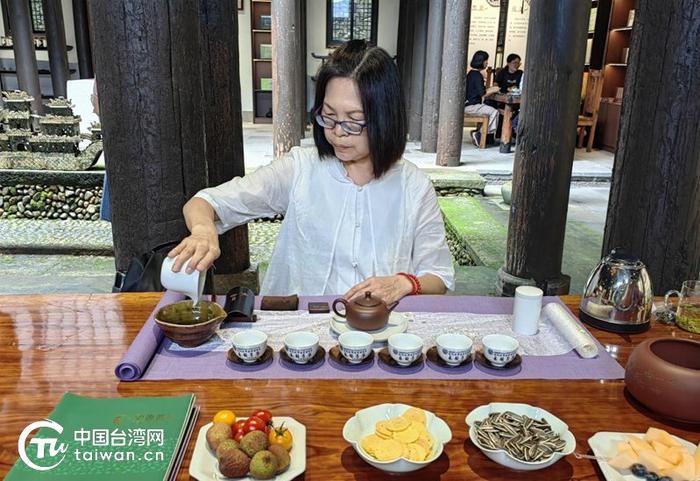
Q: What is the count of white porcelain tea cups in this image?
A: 6